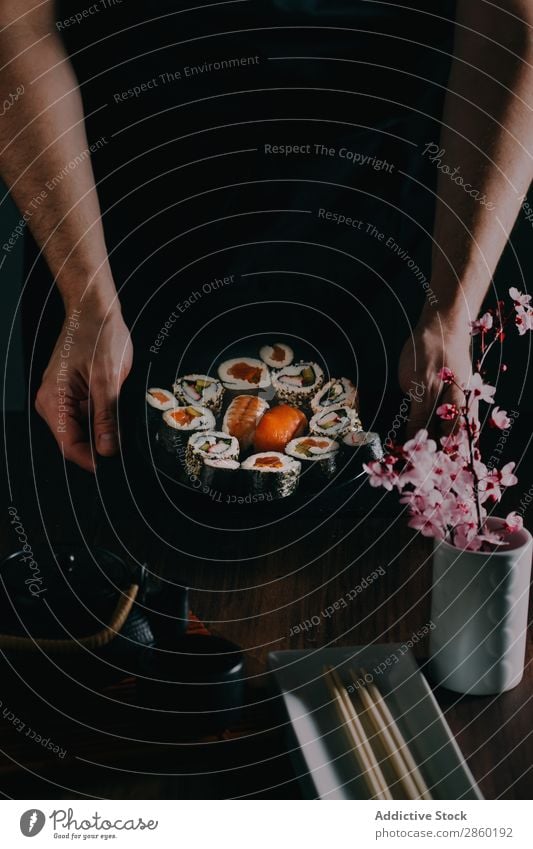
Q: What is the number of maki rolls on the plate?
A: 13